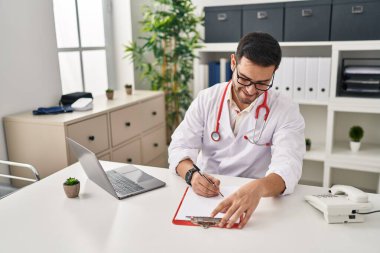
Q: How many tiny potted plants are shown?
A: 5